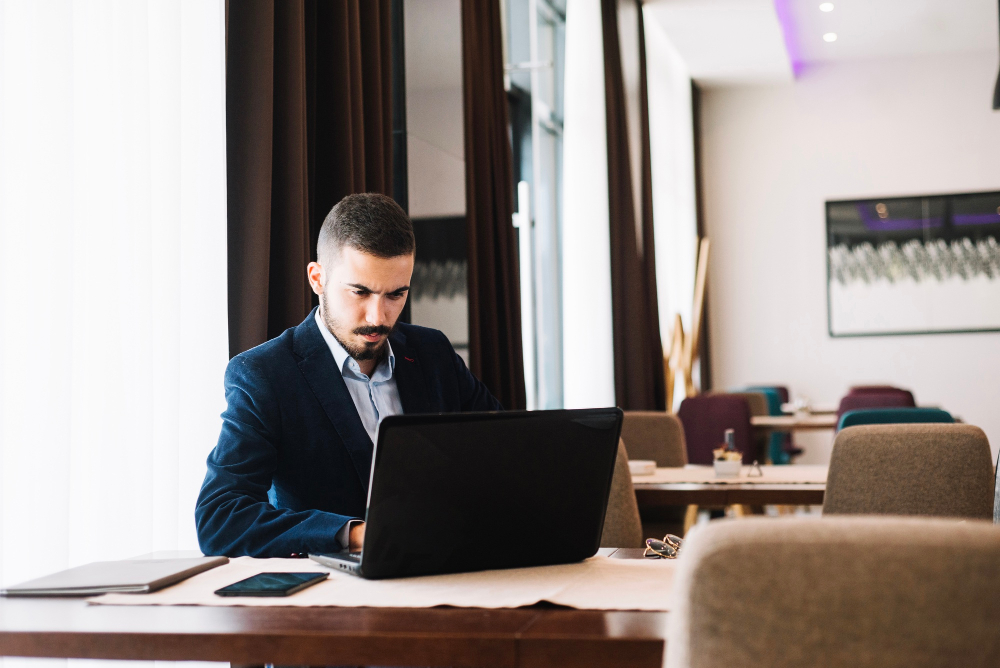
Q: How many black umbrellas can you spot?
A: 0